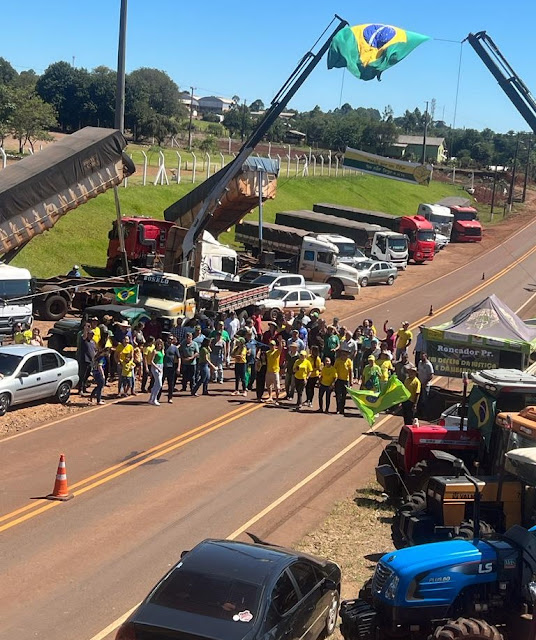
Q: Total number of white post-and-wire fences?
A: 1